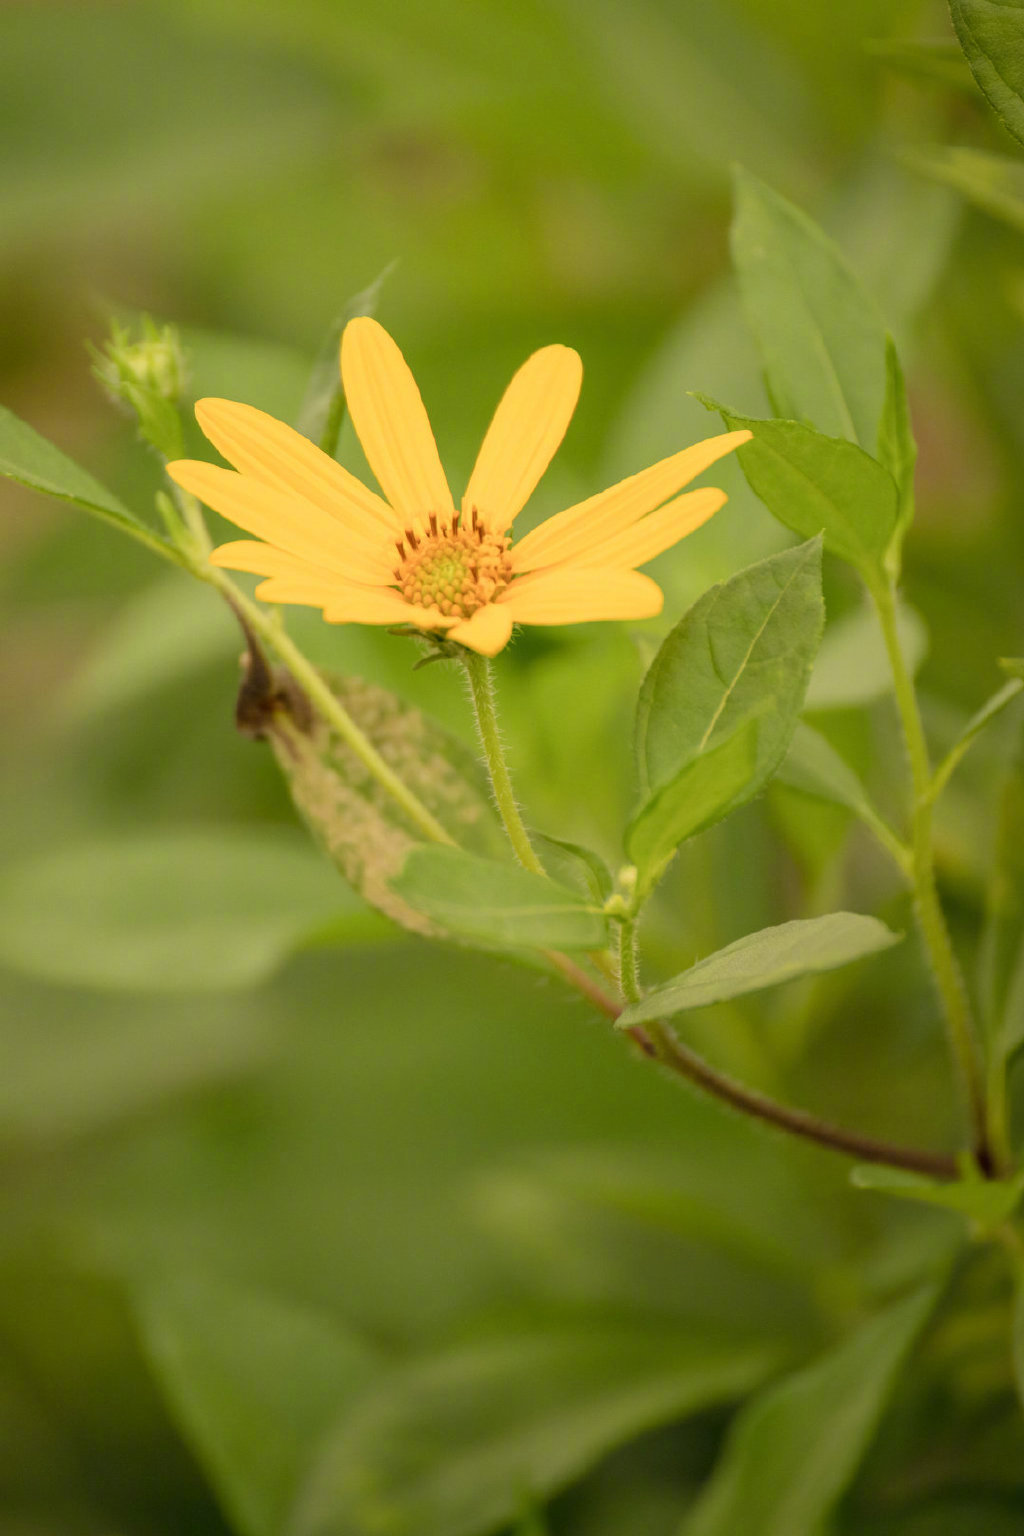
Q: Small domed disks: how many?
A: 1